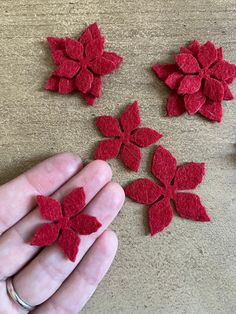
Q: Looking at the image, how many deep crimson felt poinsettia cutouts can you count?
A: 5